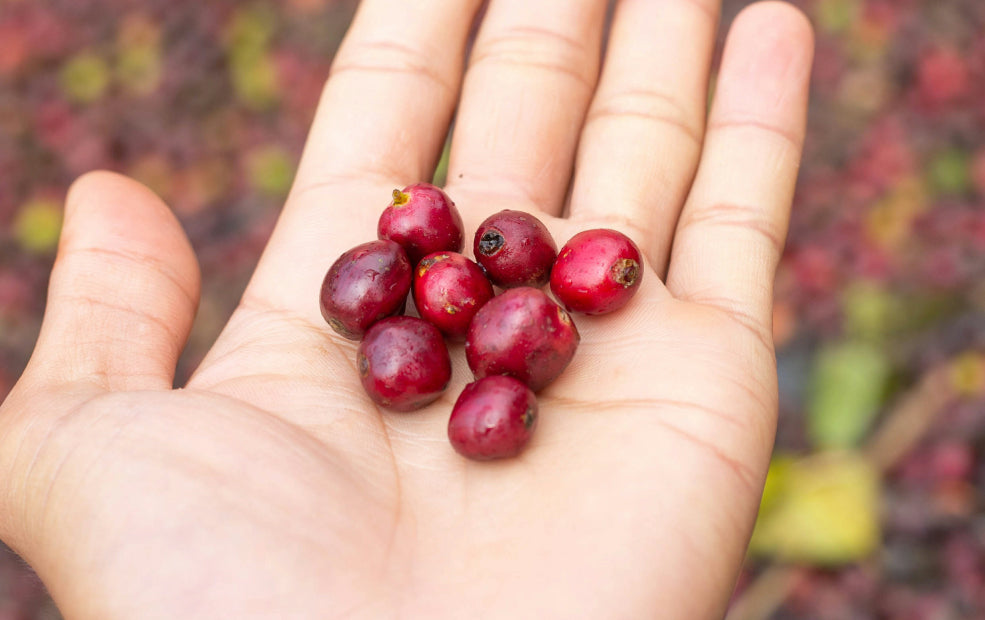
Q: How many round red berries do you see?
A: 8